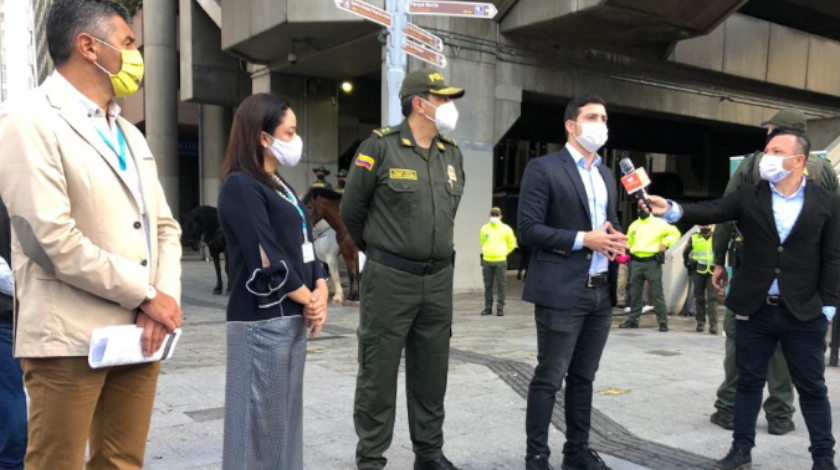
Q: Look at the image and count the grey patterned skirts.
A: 1